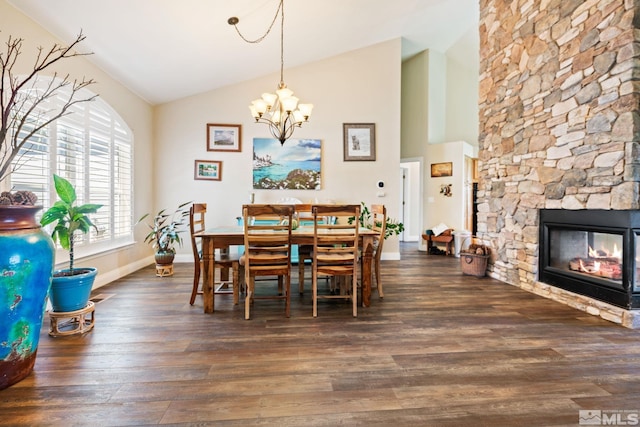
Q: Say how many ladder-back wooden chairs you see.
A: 6